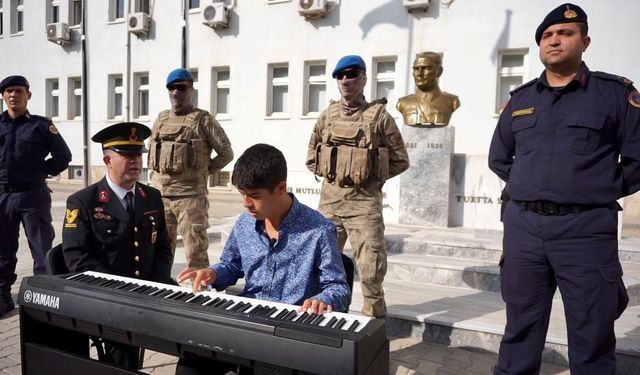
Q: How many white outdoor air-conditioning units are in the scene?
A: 5